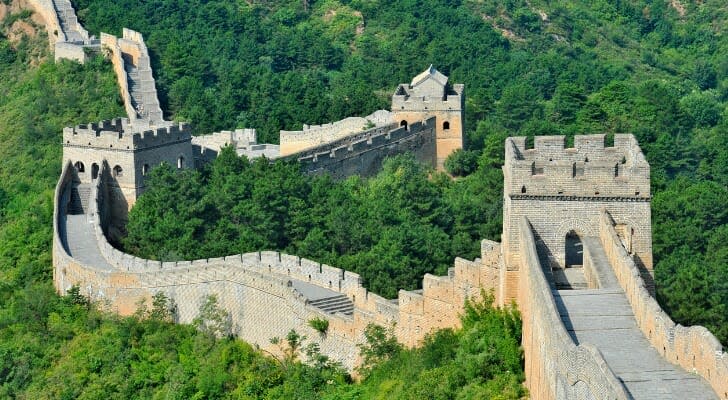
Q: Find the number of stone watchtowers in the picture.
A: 3